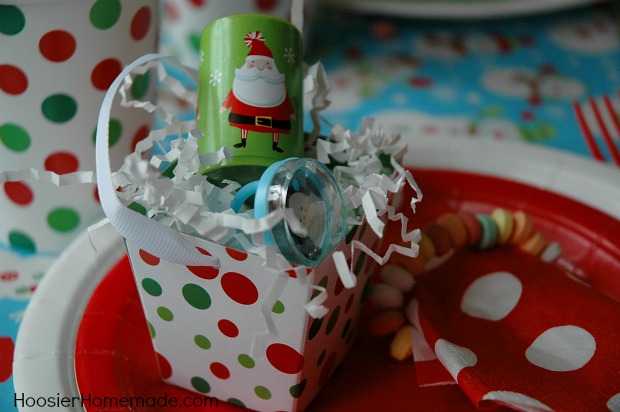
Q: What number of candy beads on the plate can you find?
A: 14